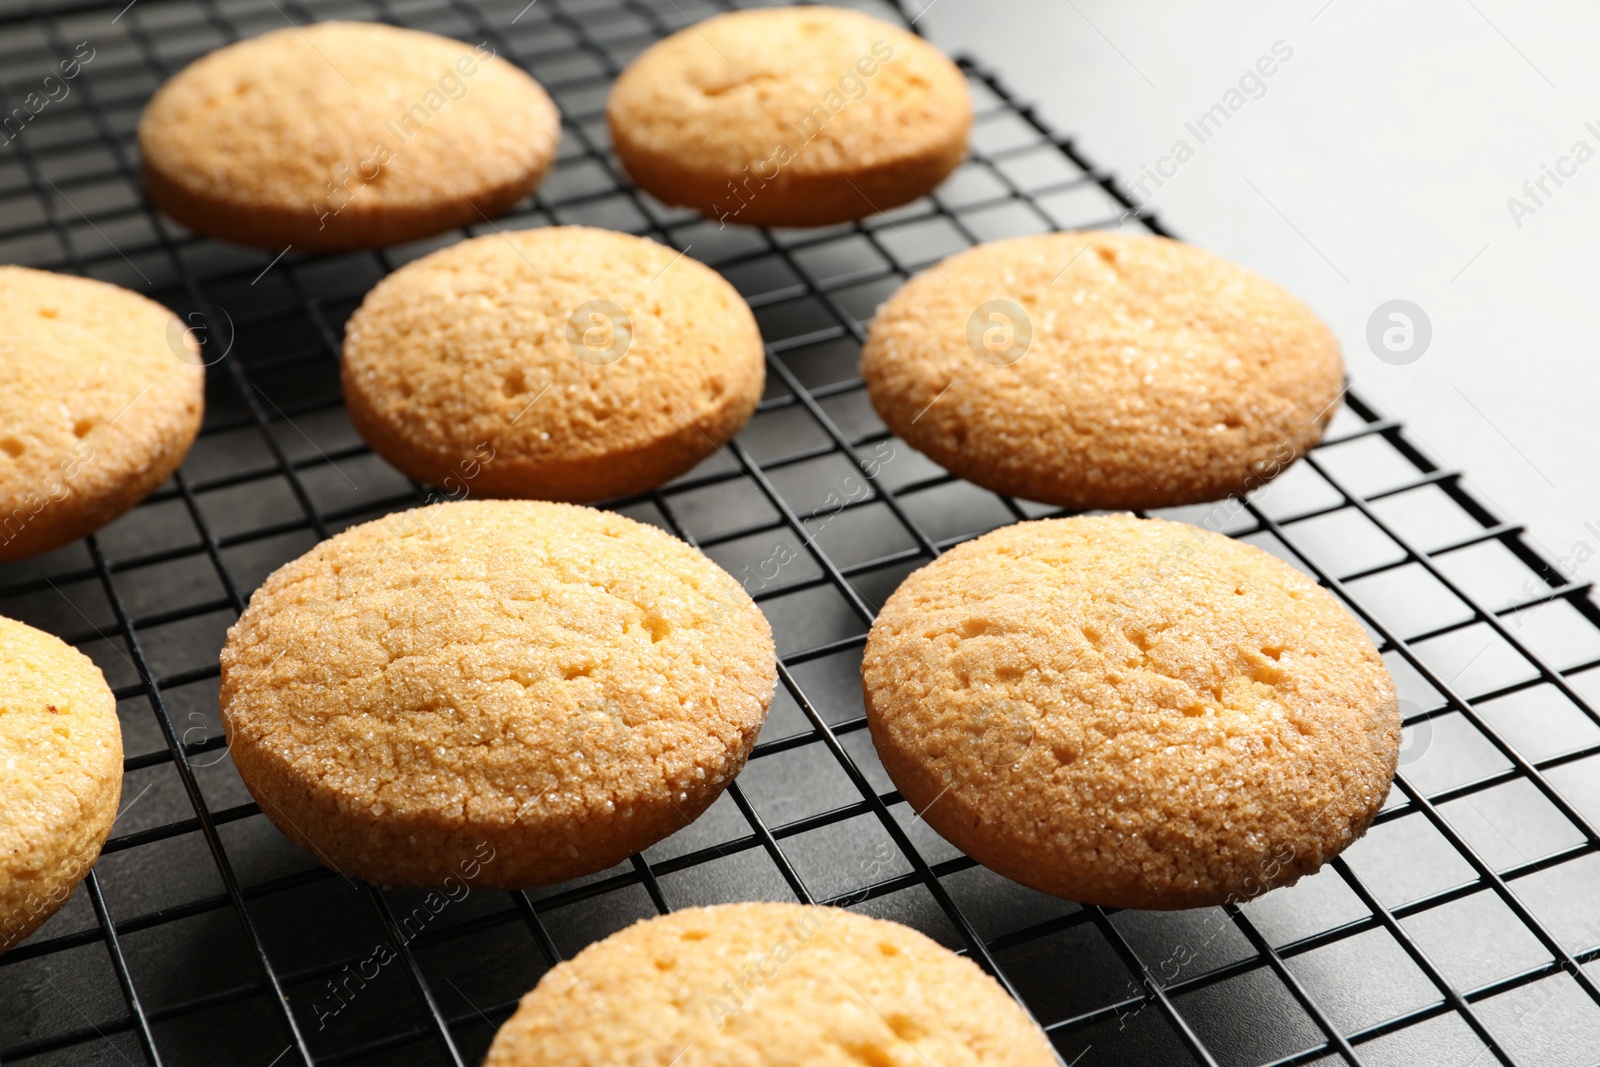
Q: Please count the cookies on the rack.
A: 9